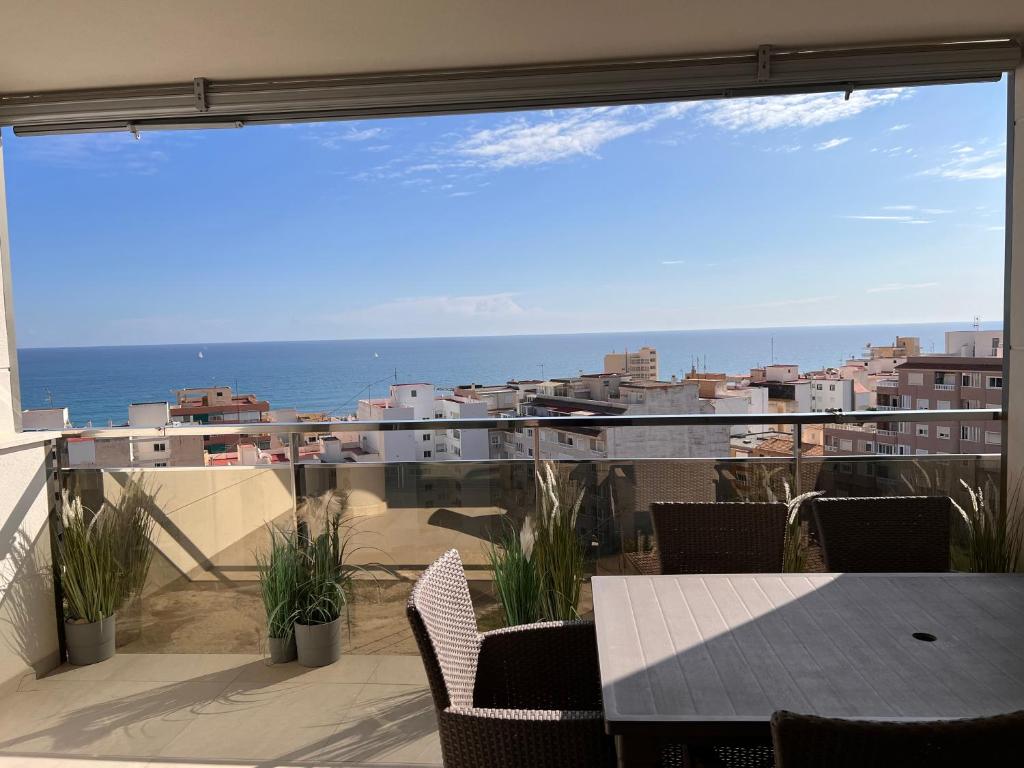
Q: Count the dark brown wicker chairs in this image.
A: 4